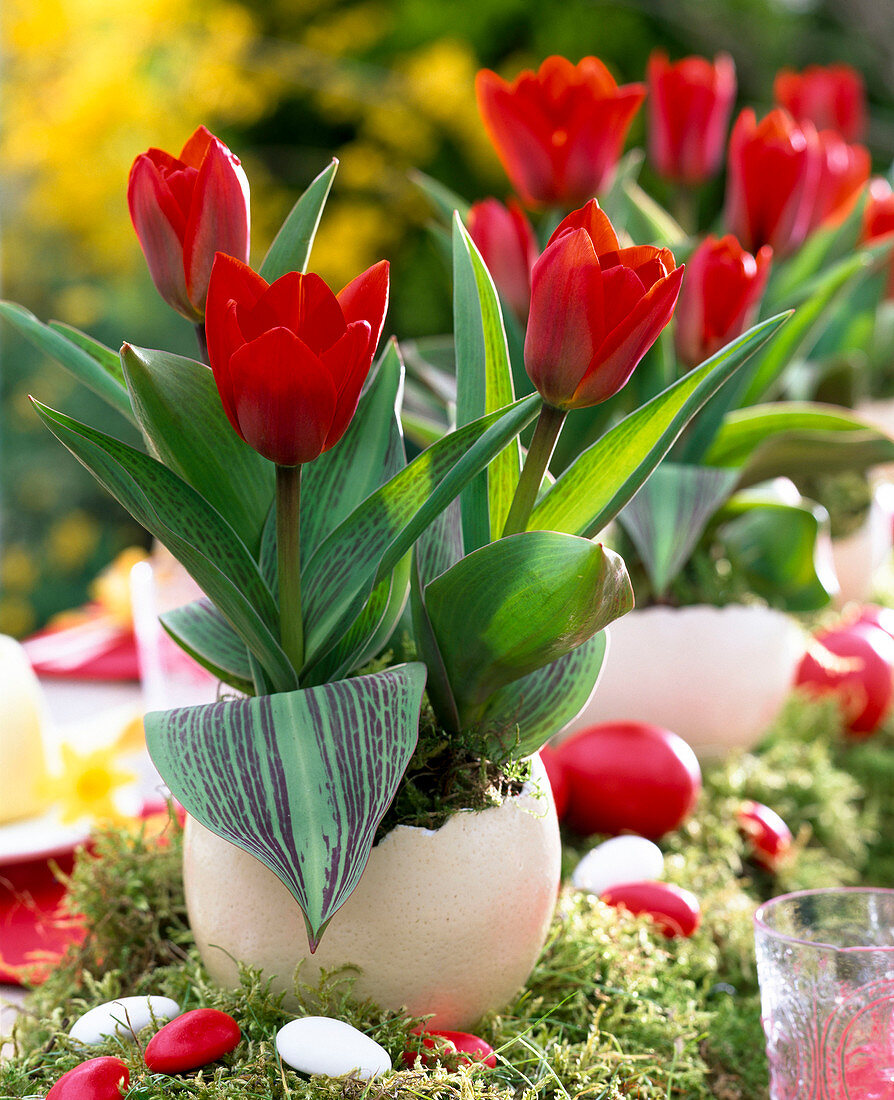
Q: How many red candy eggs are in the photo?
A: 5